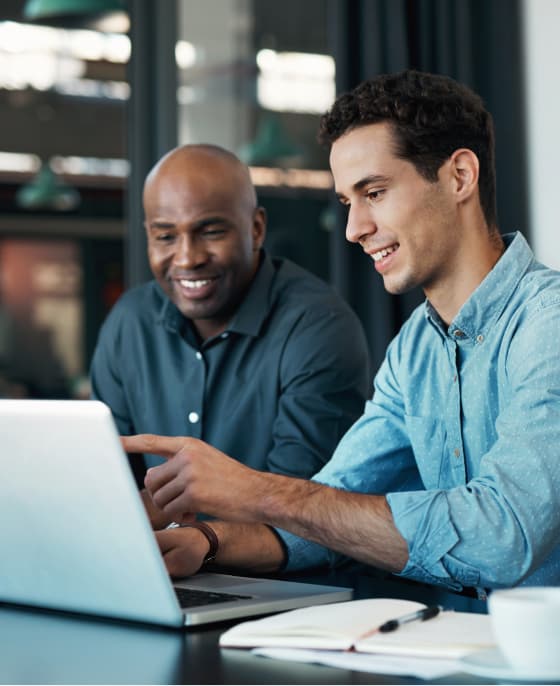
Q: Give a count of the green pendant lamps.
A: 3